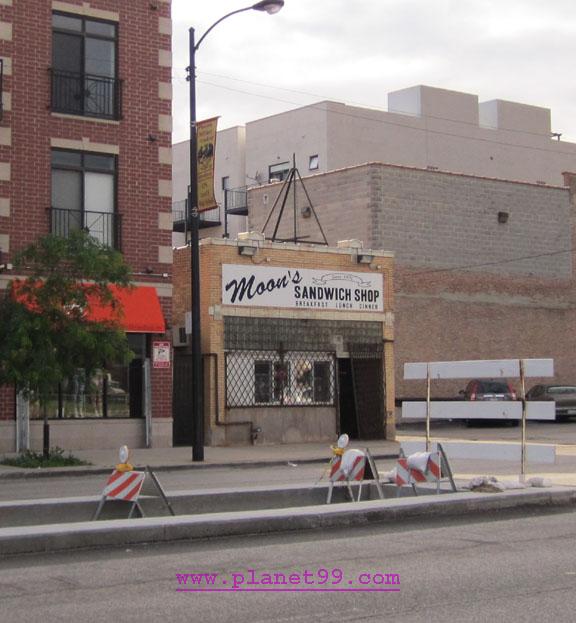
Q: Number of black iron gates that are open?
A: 1